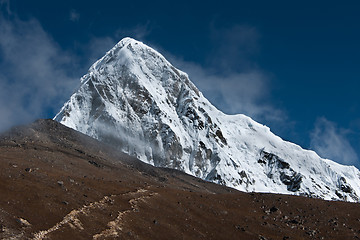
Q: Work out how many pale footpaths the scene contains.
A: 2